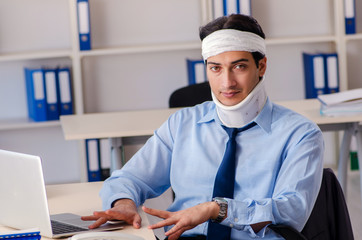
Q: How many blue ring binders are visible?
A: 12